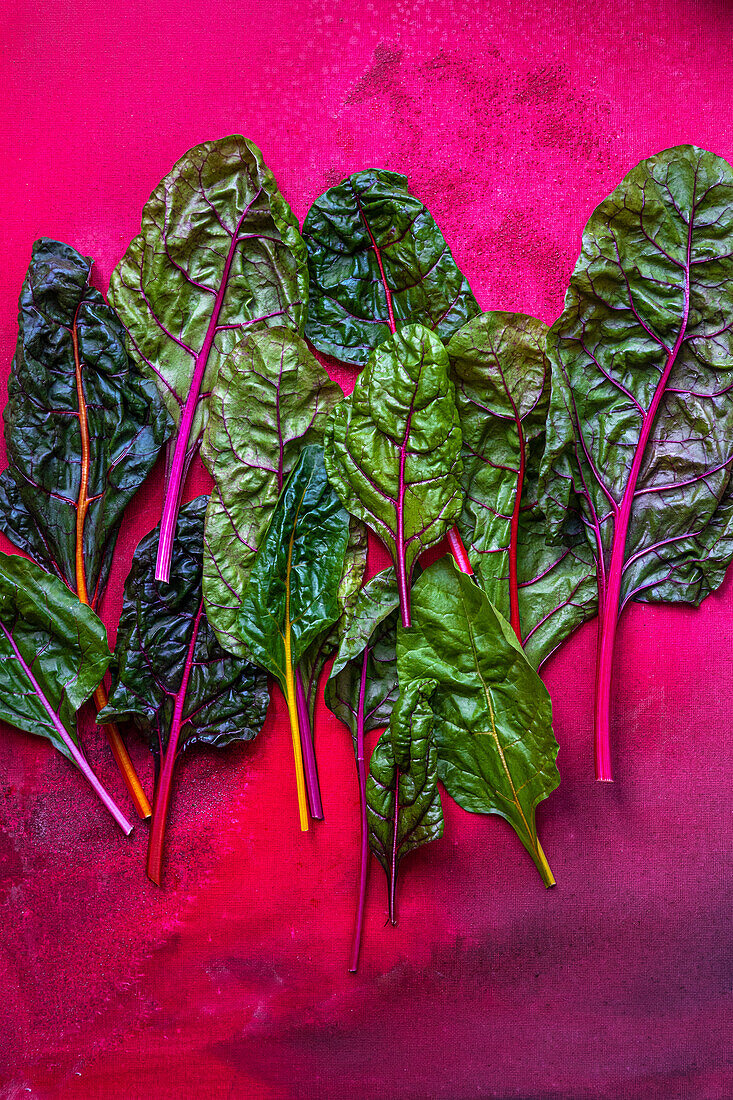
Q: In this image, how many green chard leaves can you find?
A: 13